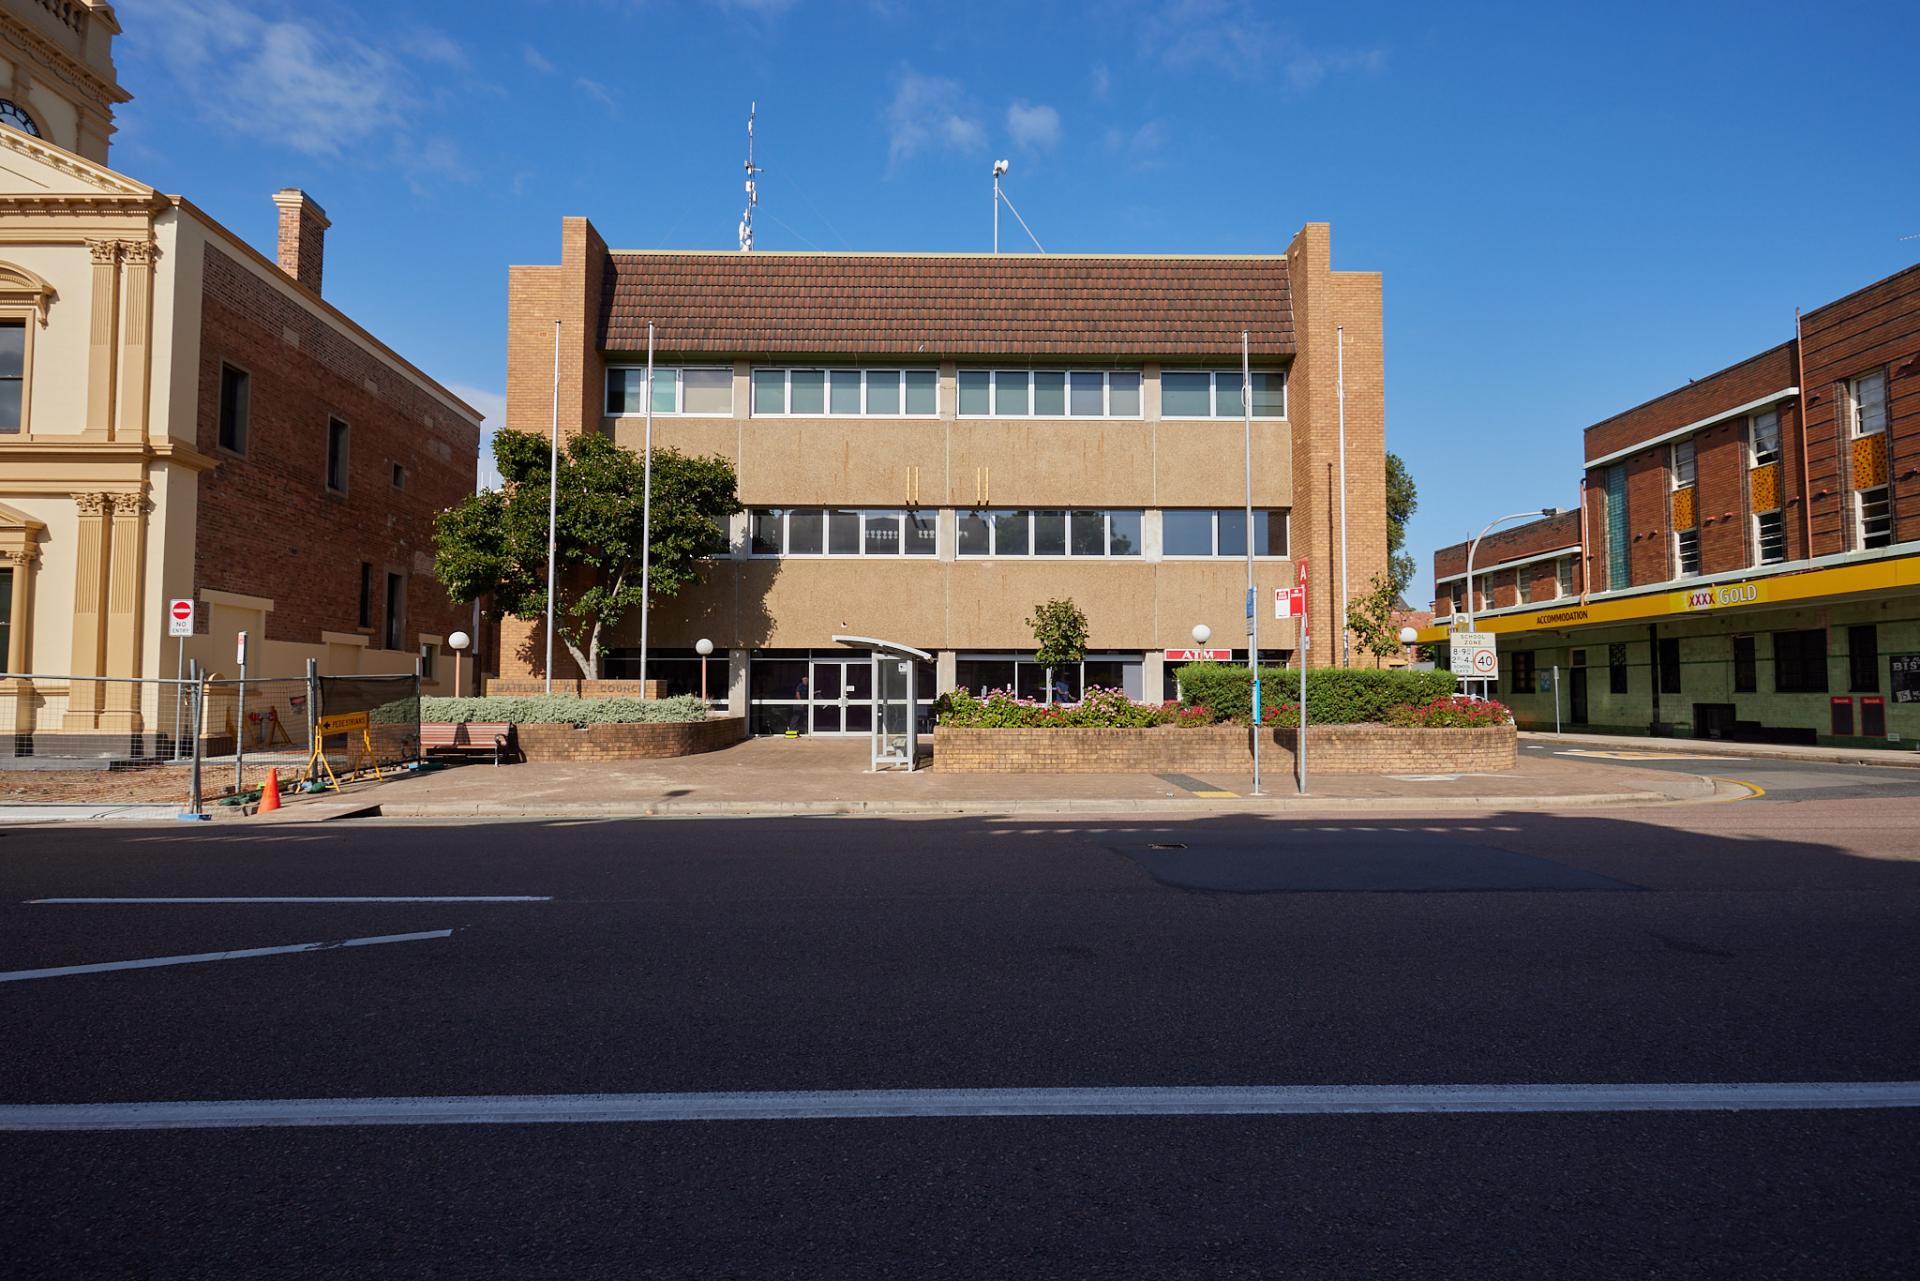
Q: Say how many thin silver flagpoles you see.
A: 4